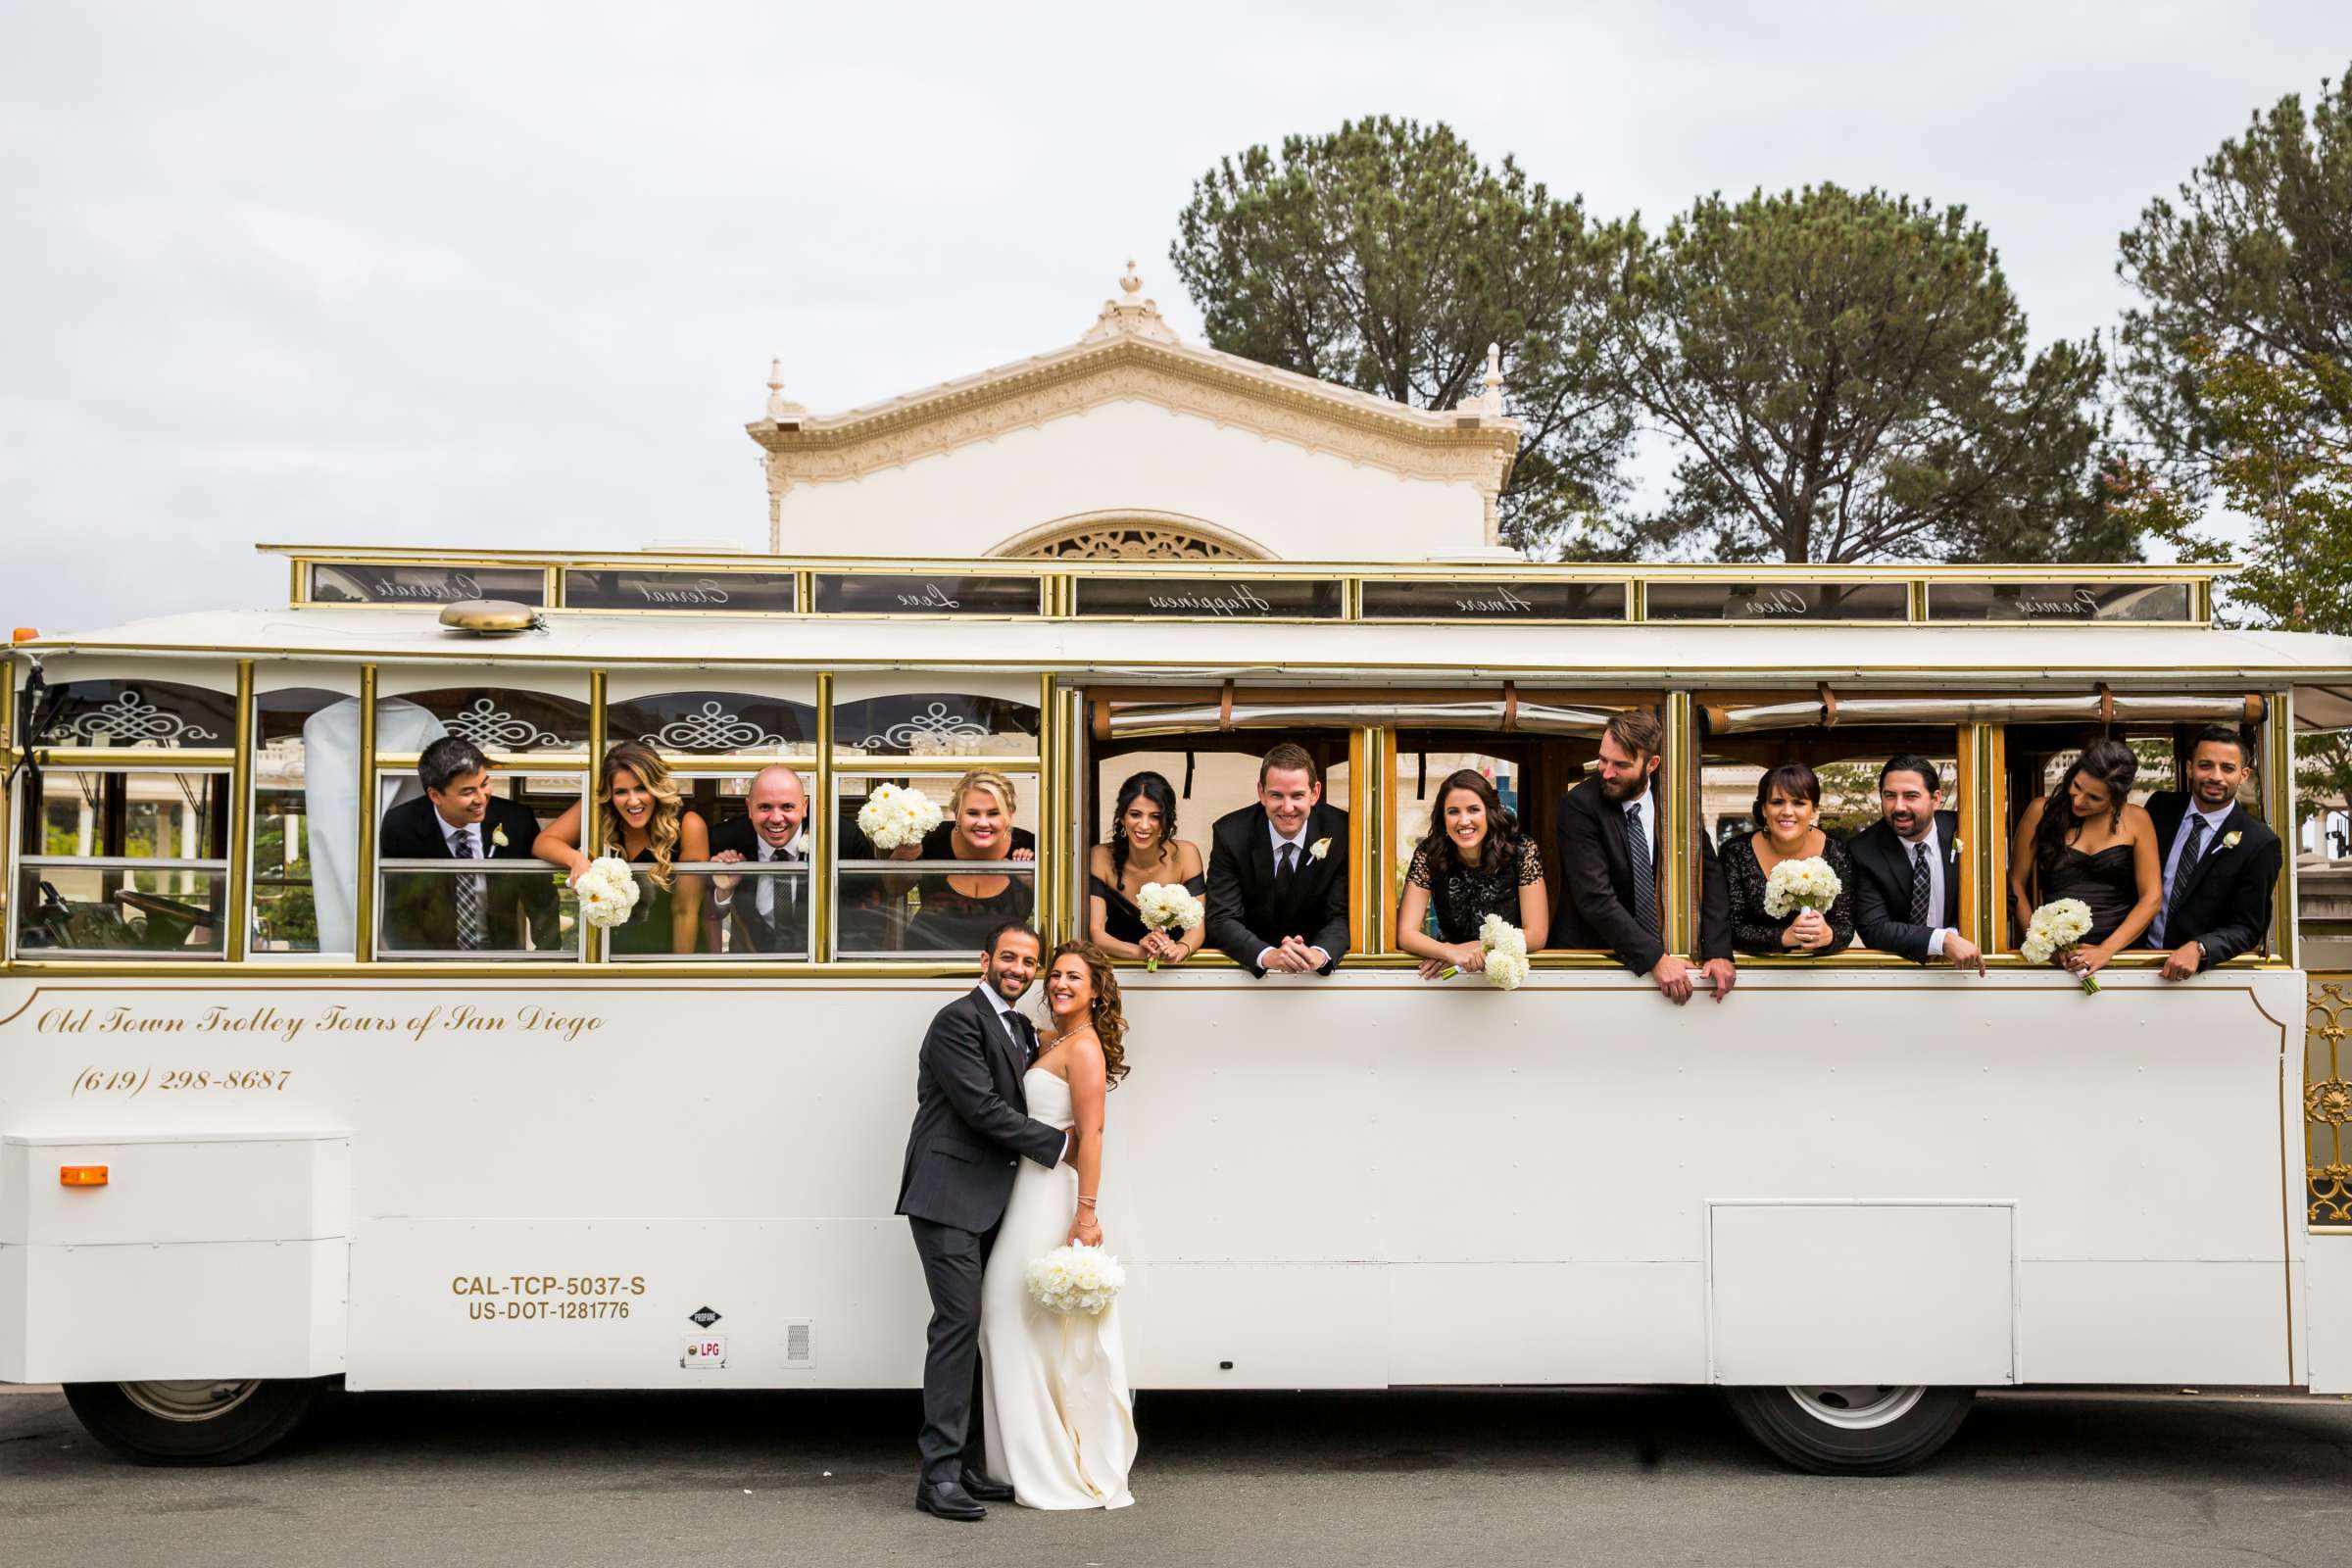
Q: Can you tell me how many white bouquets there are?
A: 7